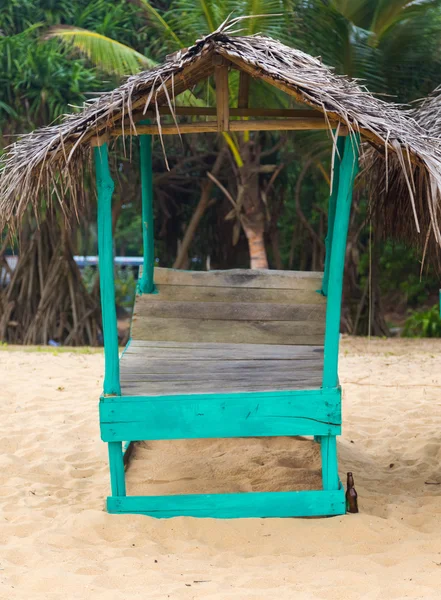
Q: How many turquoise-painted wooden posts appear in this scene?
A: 4